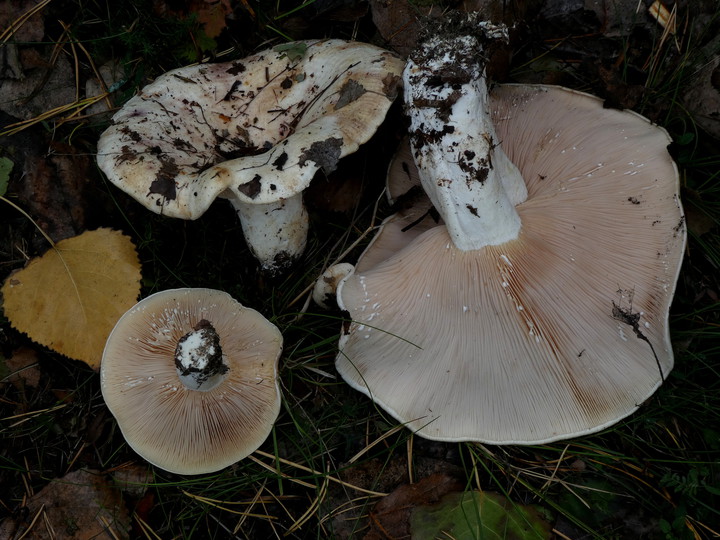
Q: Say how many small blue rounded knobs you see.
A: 0